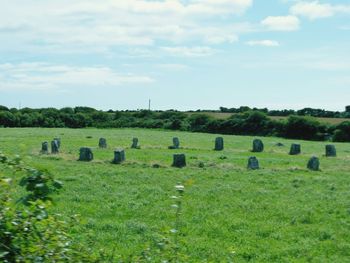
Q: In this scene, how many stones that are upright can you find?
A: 15